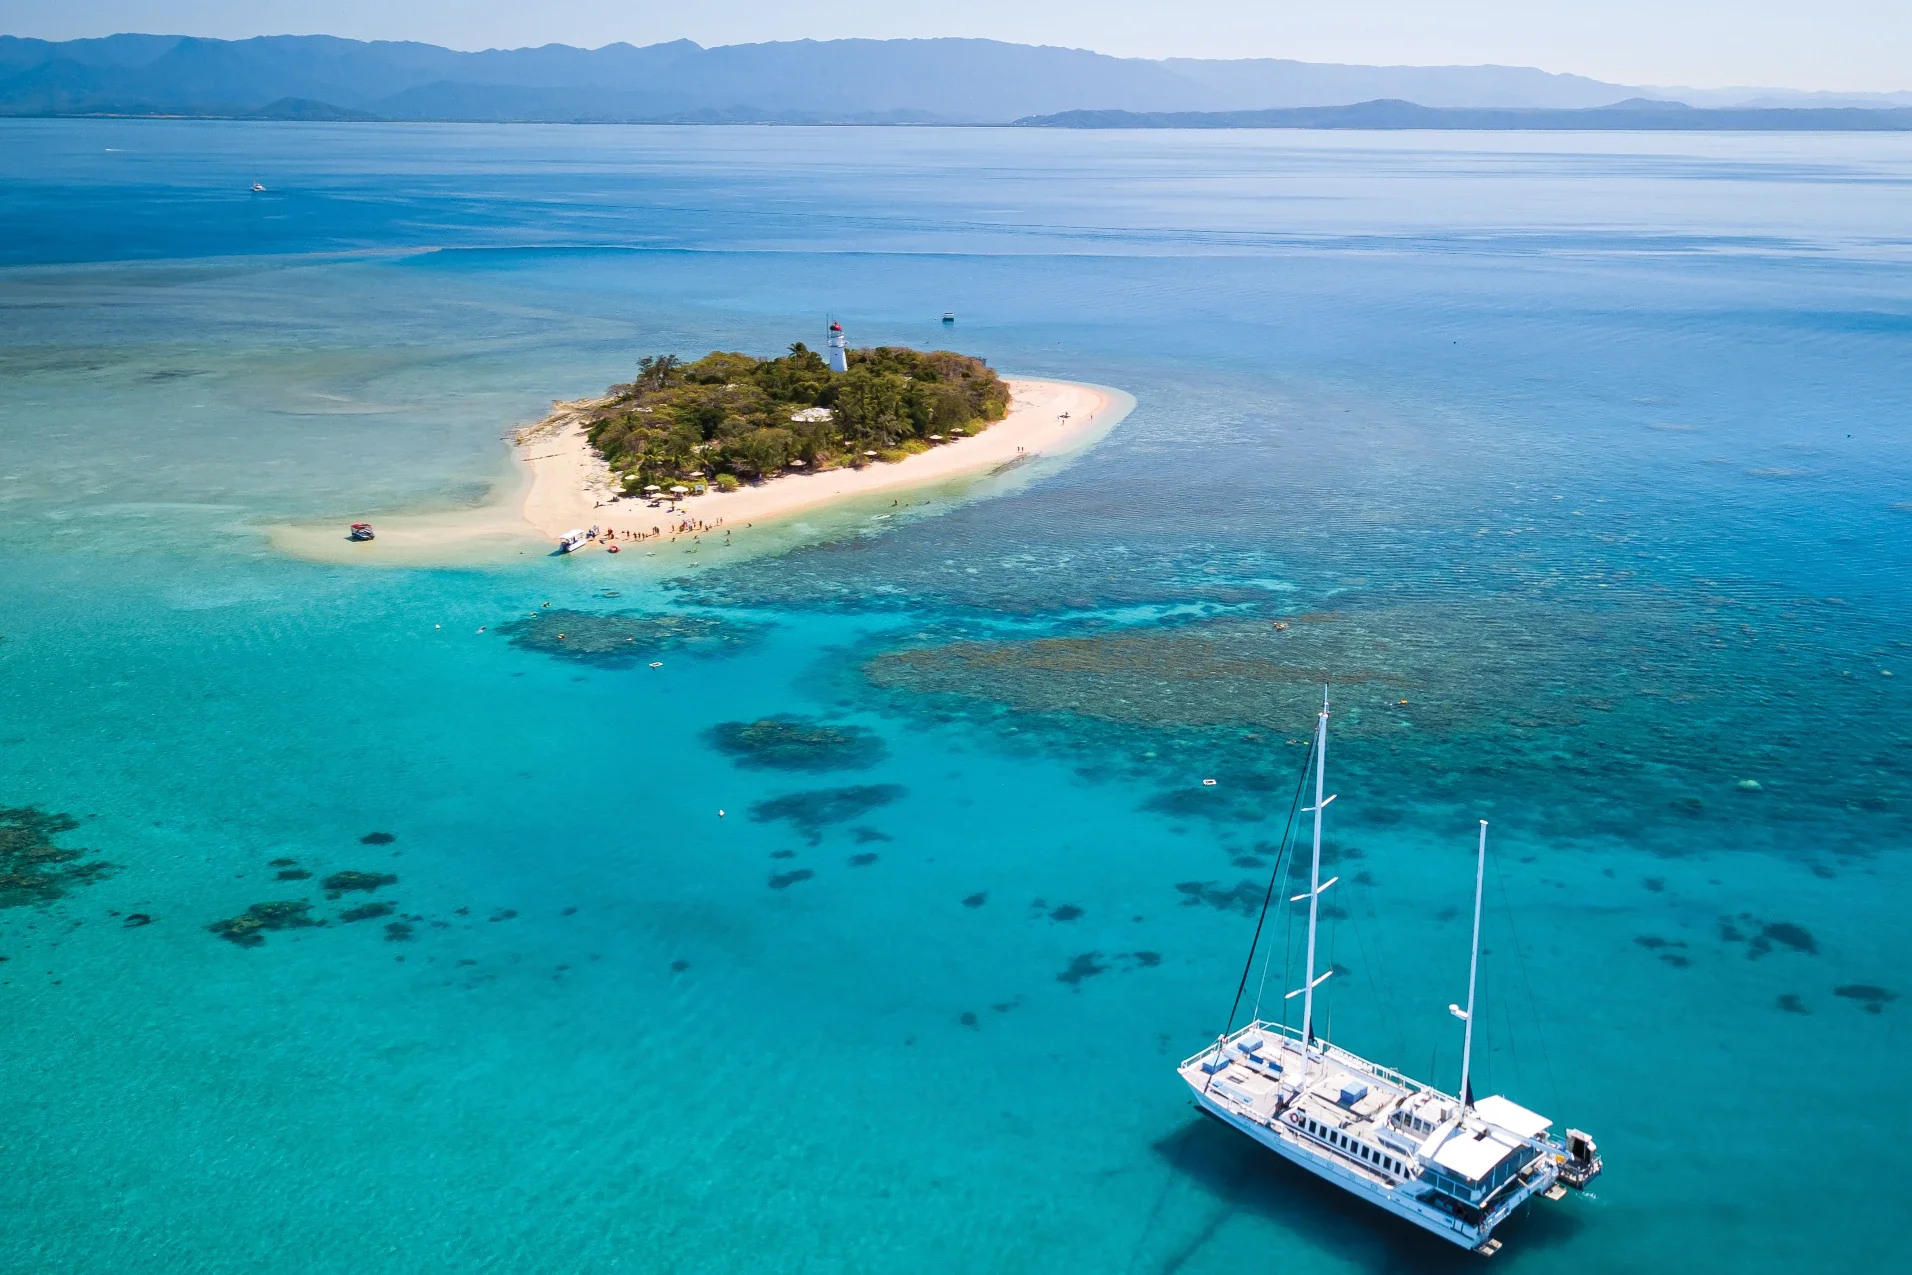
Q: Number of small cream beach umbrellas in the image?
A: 10